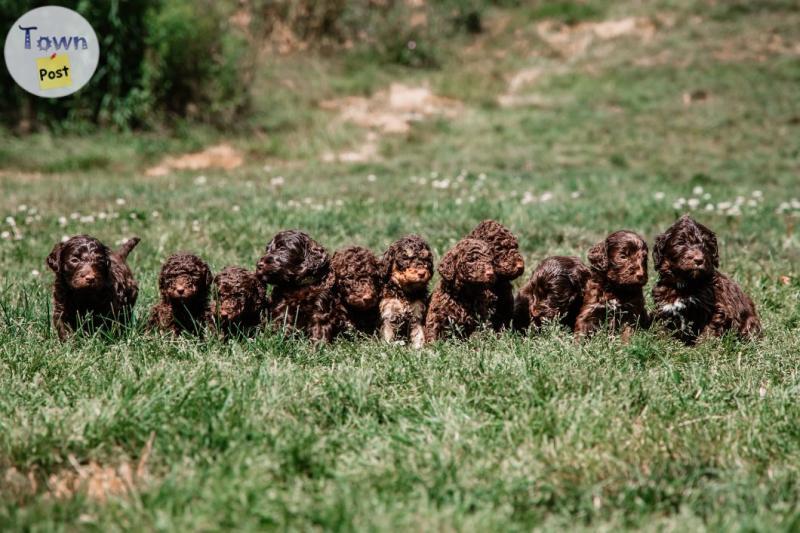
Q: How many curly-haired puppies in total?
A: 11